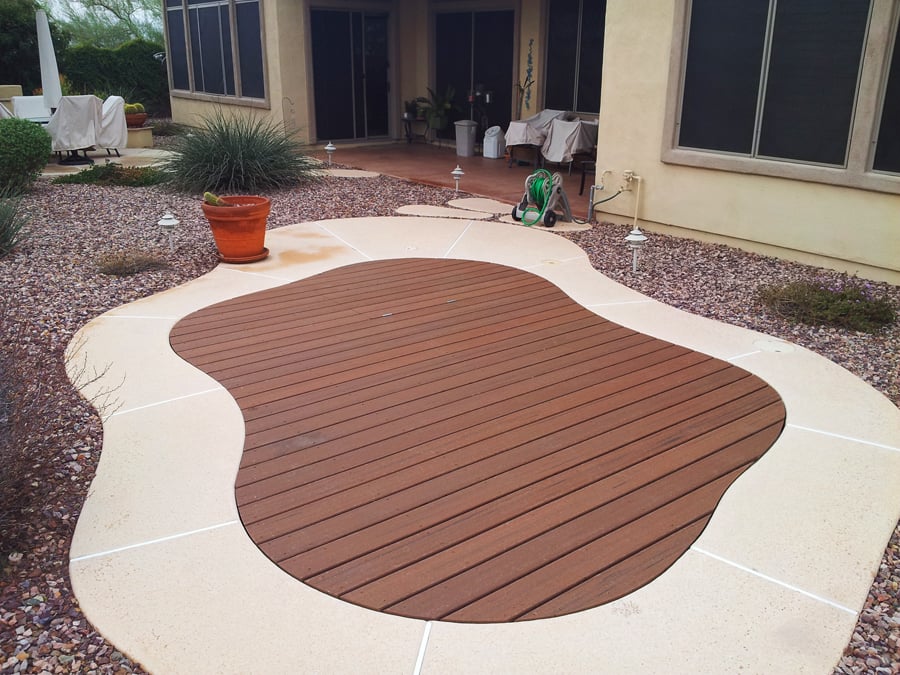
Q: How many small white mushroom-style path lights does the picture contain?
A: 4